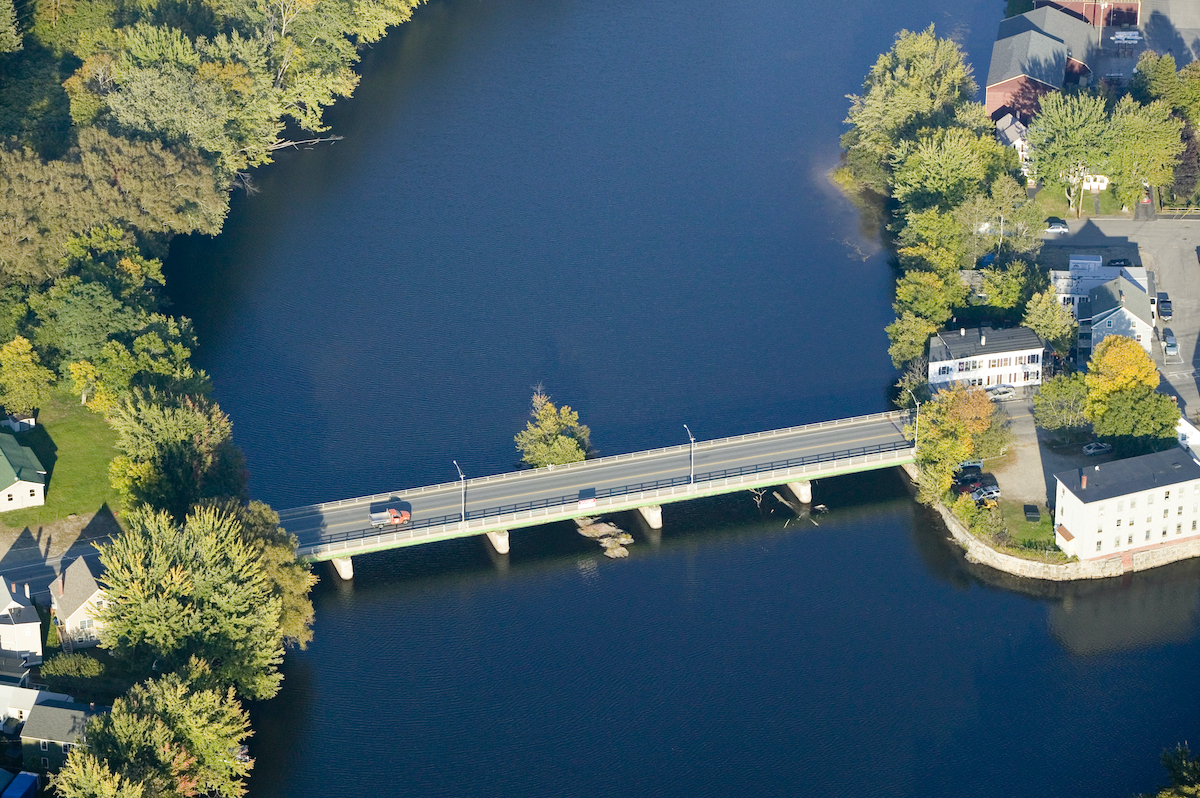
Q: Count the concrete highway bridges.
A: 1